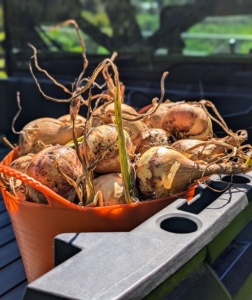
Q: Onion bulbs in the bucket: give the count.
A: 12